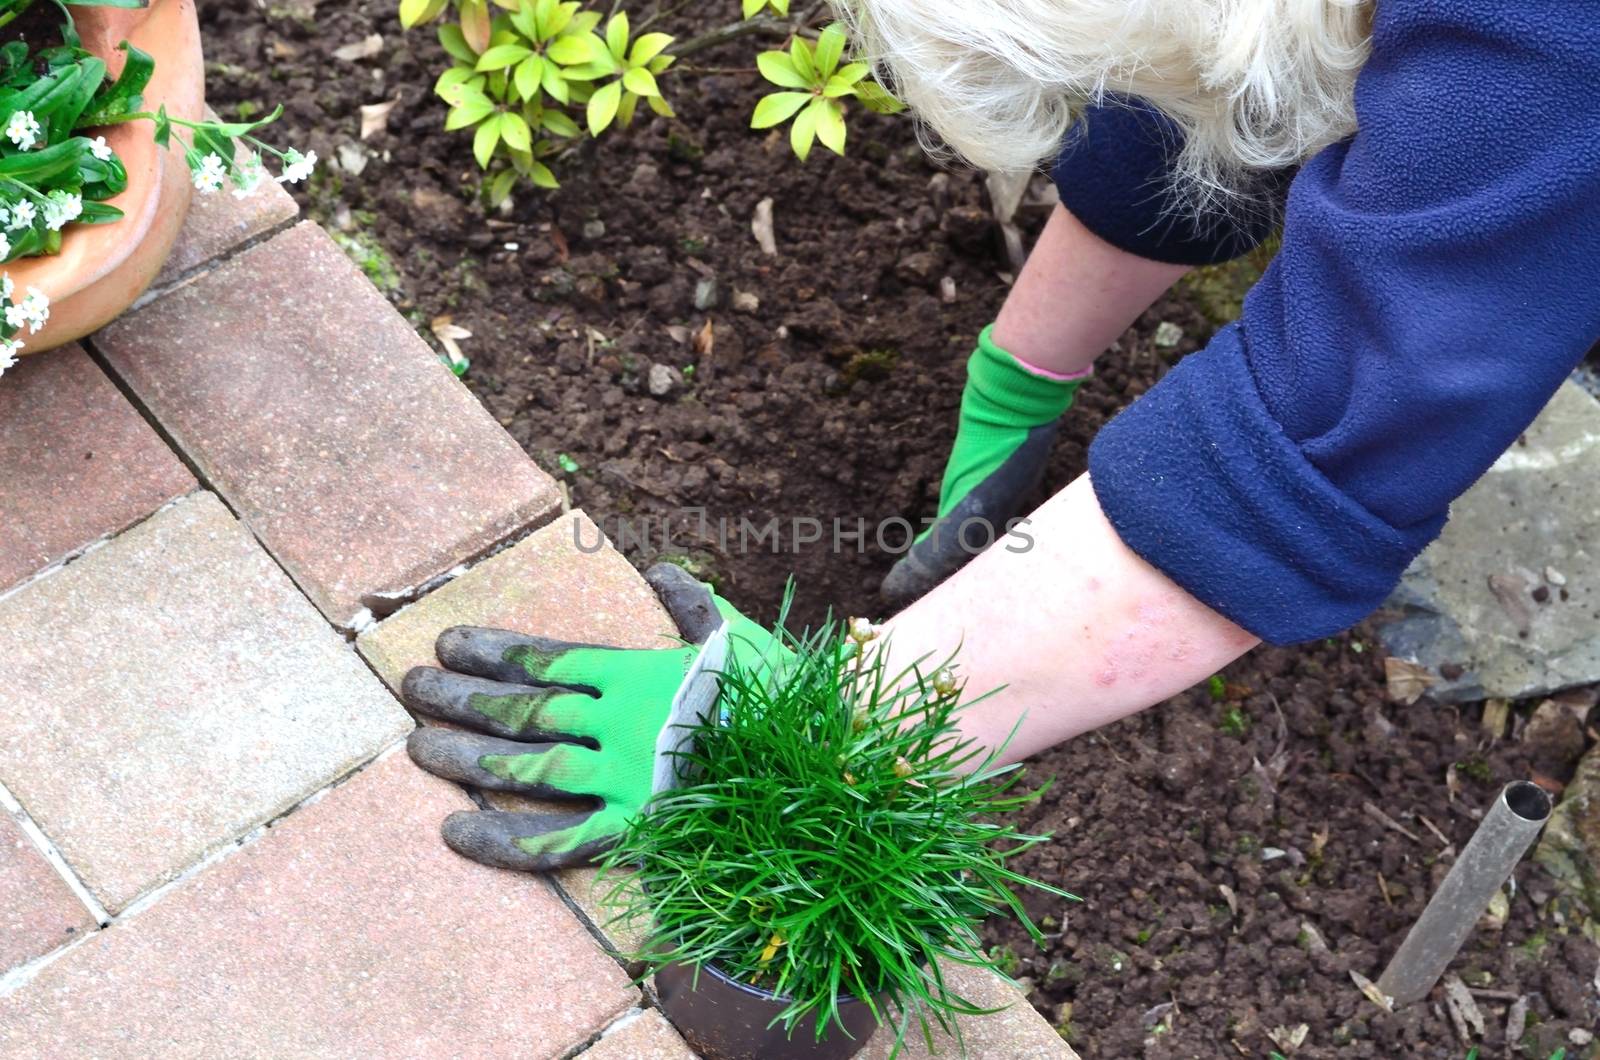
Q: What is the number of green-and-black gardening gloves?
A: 2